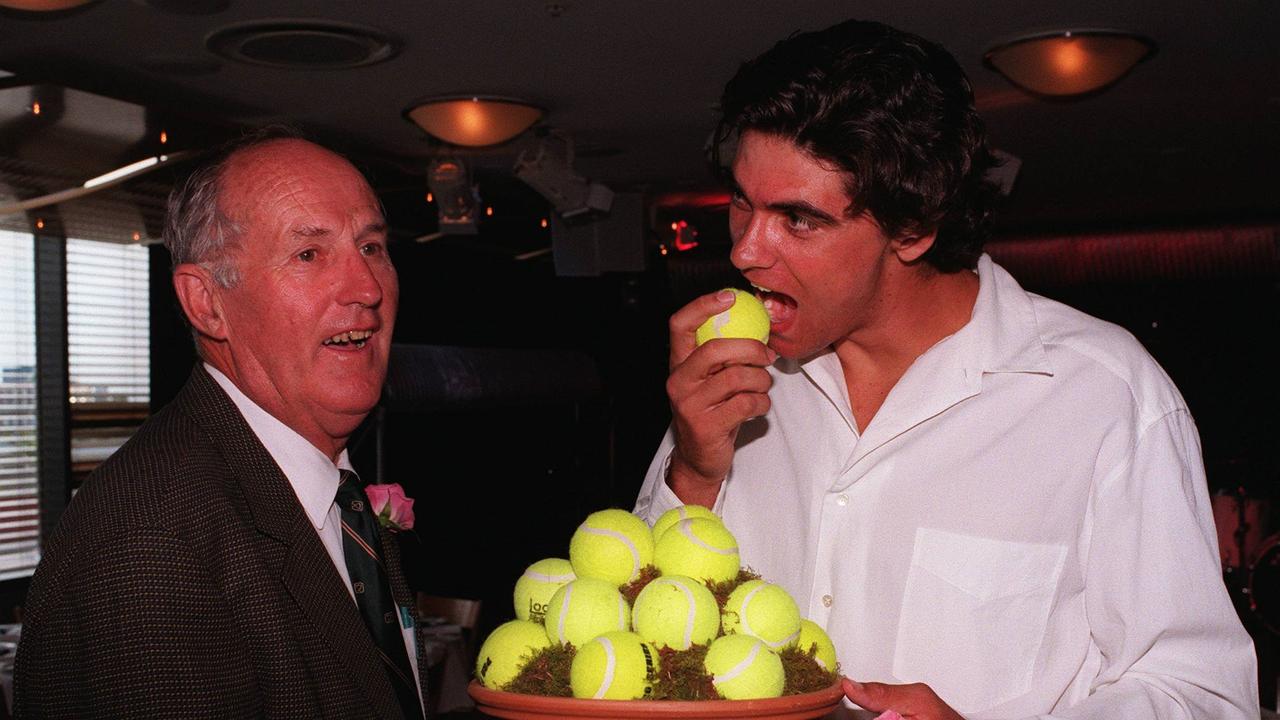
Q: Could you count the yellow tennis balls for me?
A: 12